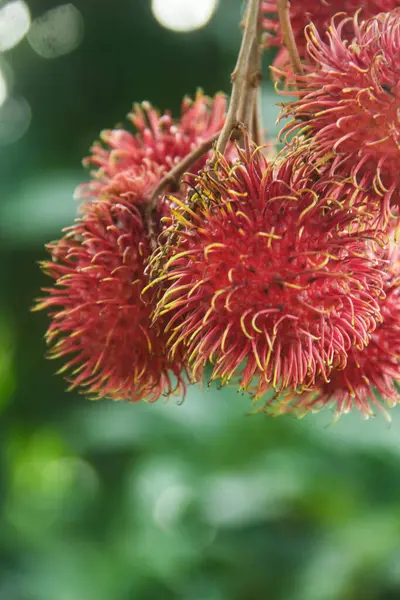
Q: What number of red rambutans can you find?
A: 6